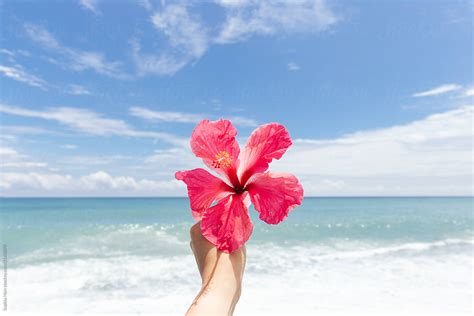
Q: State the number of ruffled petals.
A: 5